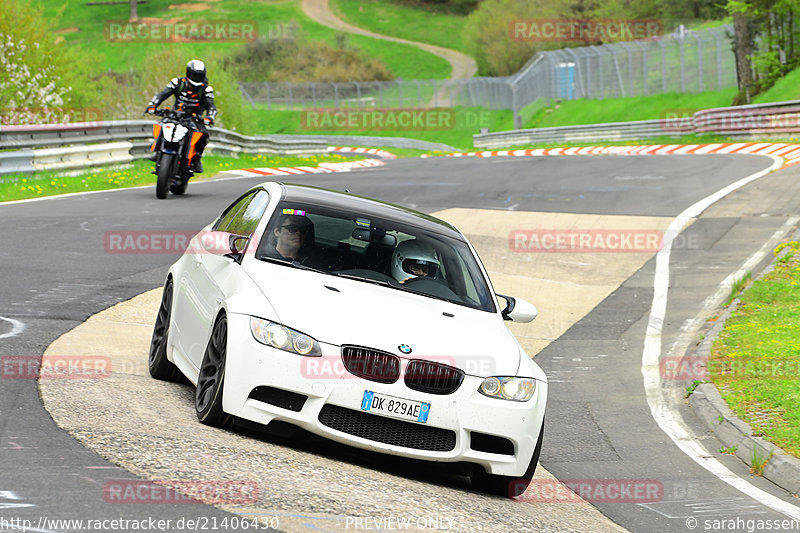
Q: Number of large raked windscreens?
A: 1